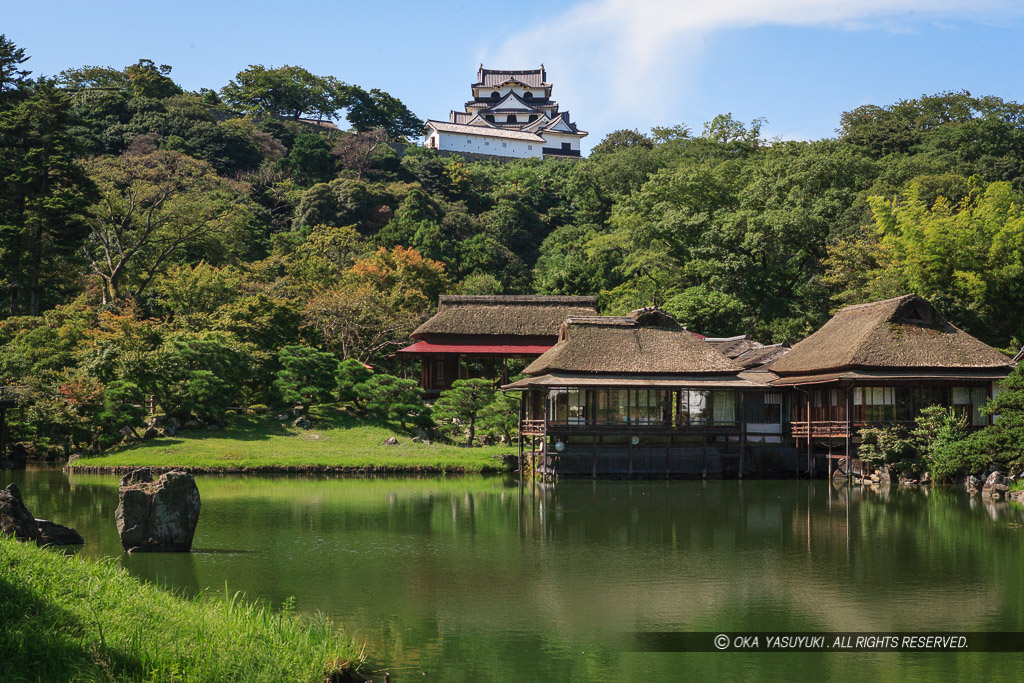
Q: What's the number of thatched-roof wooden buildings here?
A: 3